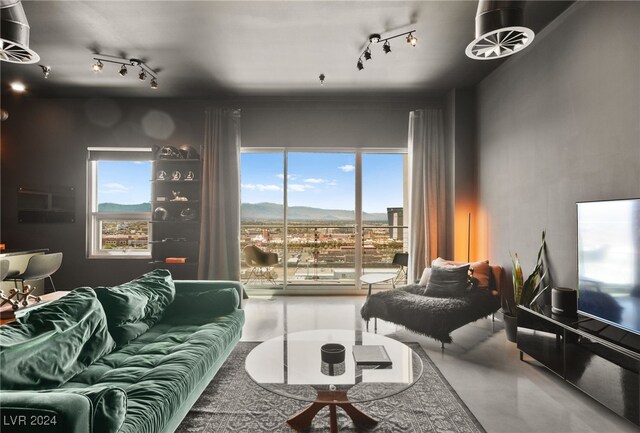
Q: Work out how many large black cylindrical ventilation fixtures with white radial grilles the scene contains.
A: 2